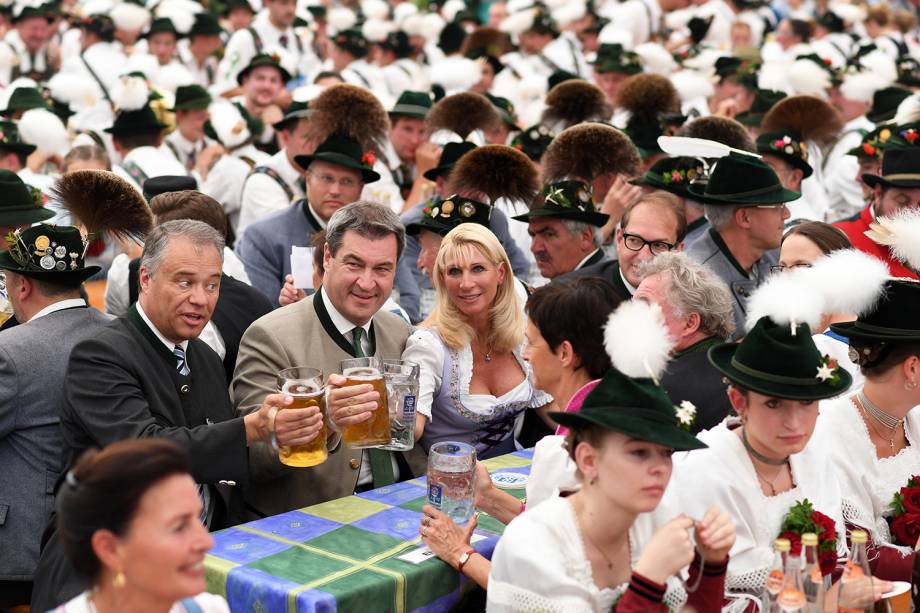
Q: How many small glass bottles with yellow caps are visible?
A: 3